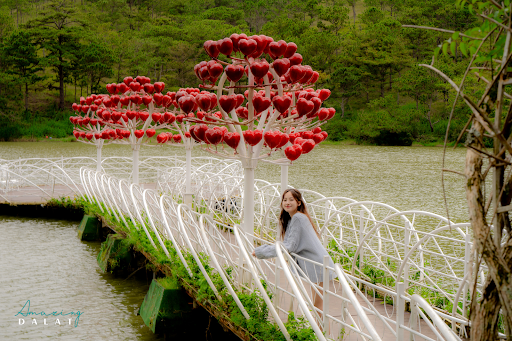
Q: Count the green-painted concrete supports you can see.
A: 3